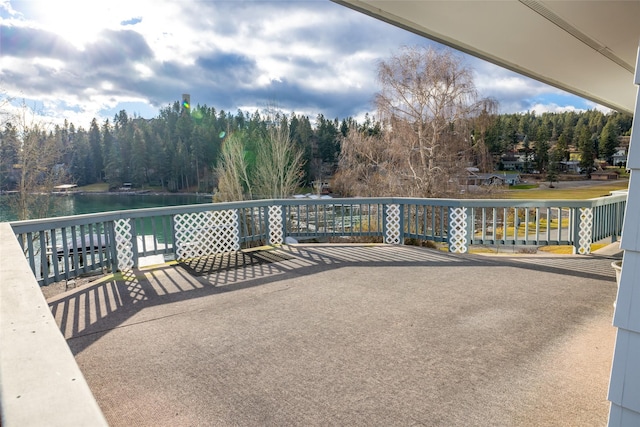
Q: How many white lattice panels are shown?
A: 6